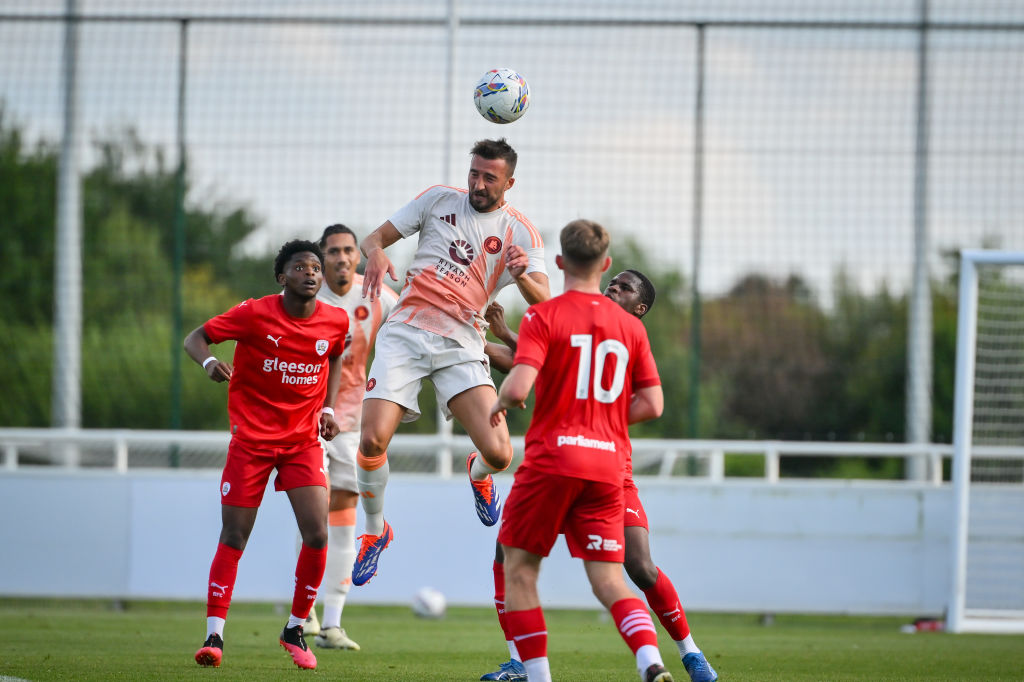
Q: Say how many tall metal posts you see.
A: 5